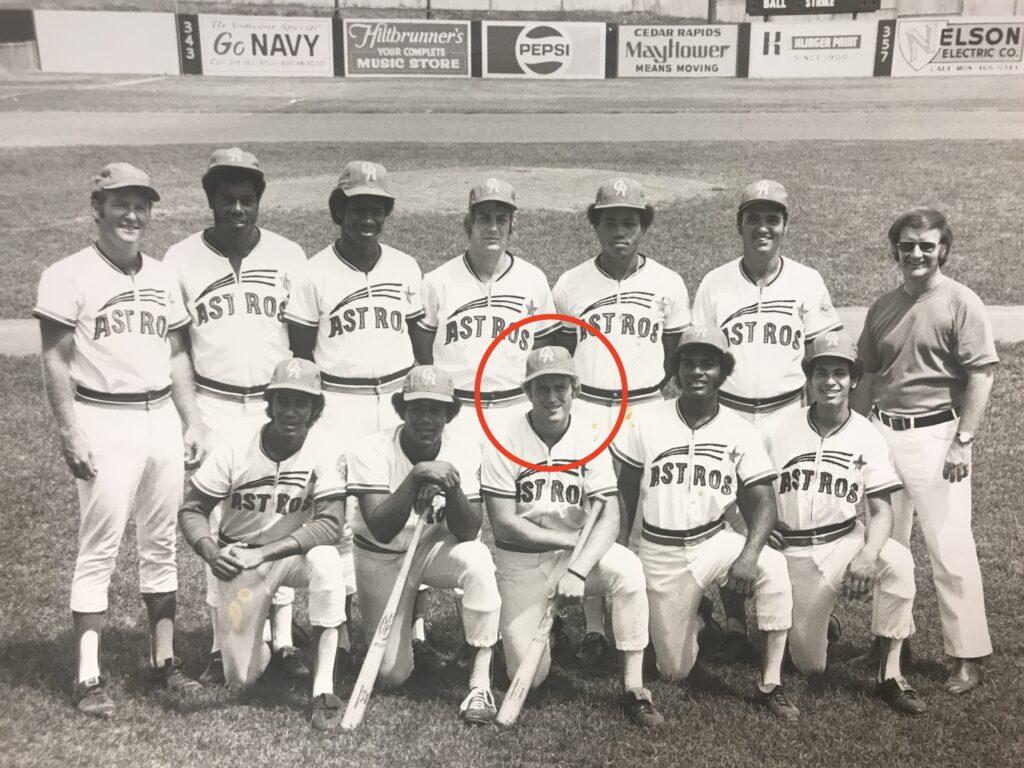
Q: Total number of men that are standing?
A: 7